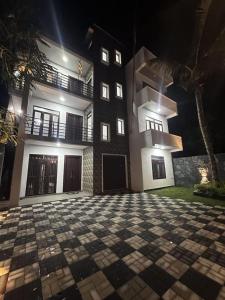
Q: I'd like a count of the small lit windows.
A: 6